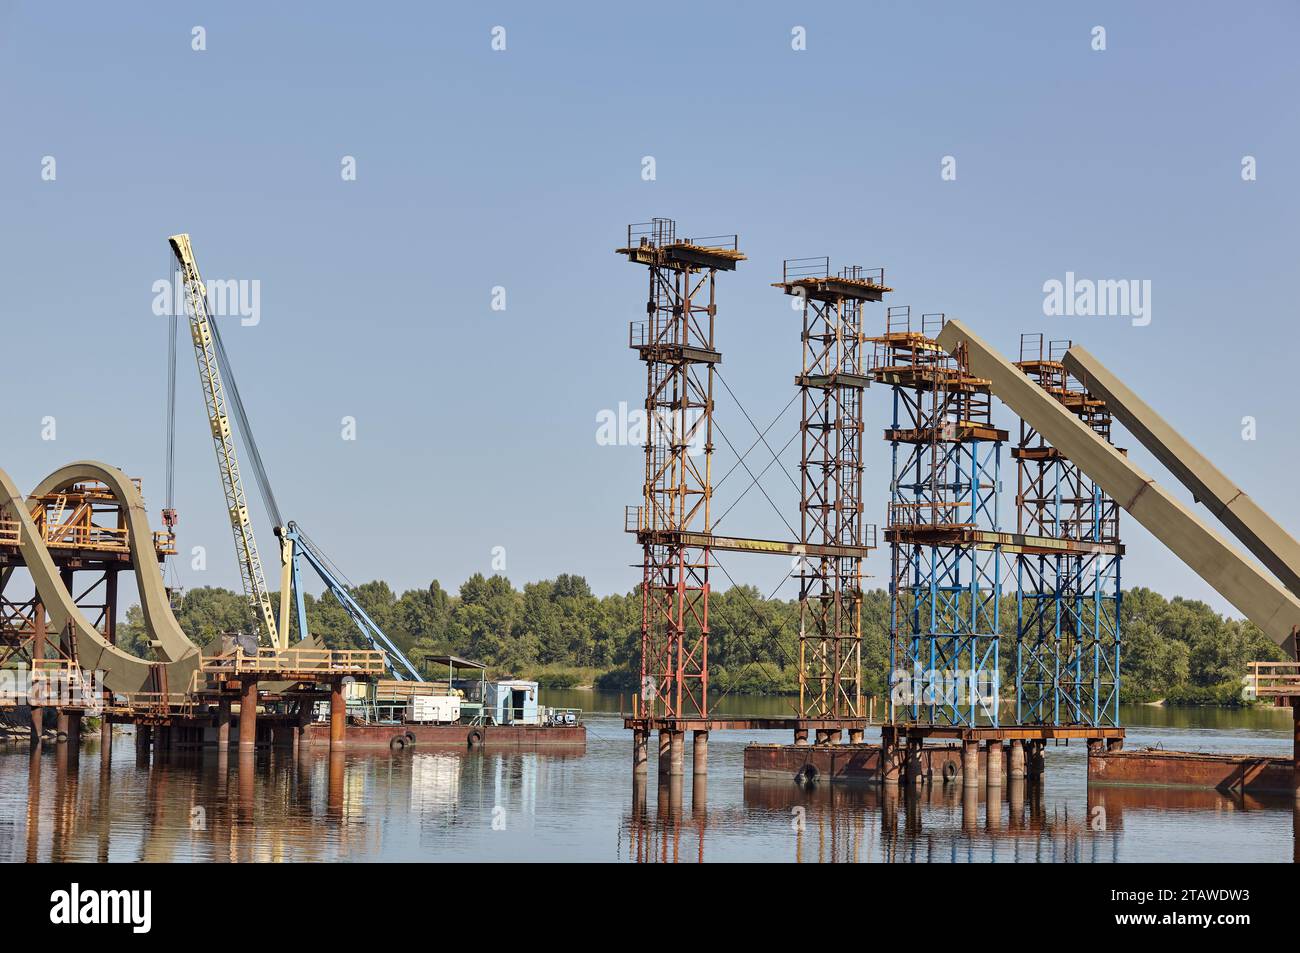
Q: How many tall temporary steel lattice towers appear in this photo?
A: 4